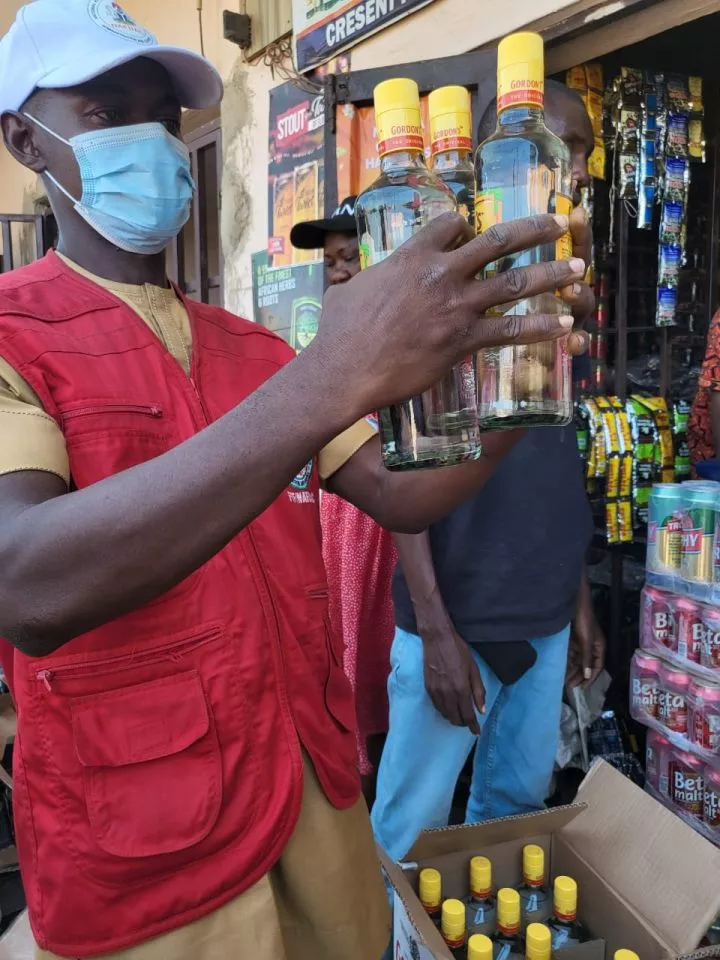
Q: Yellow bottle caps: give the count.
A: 12